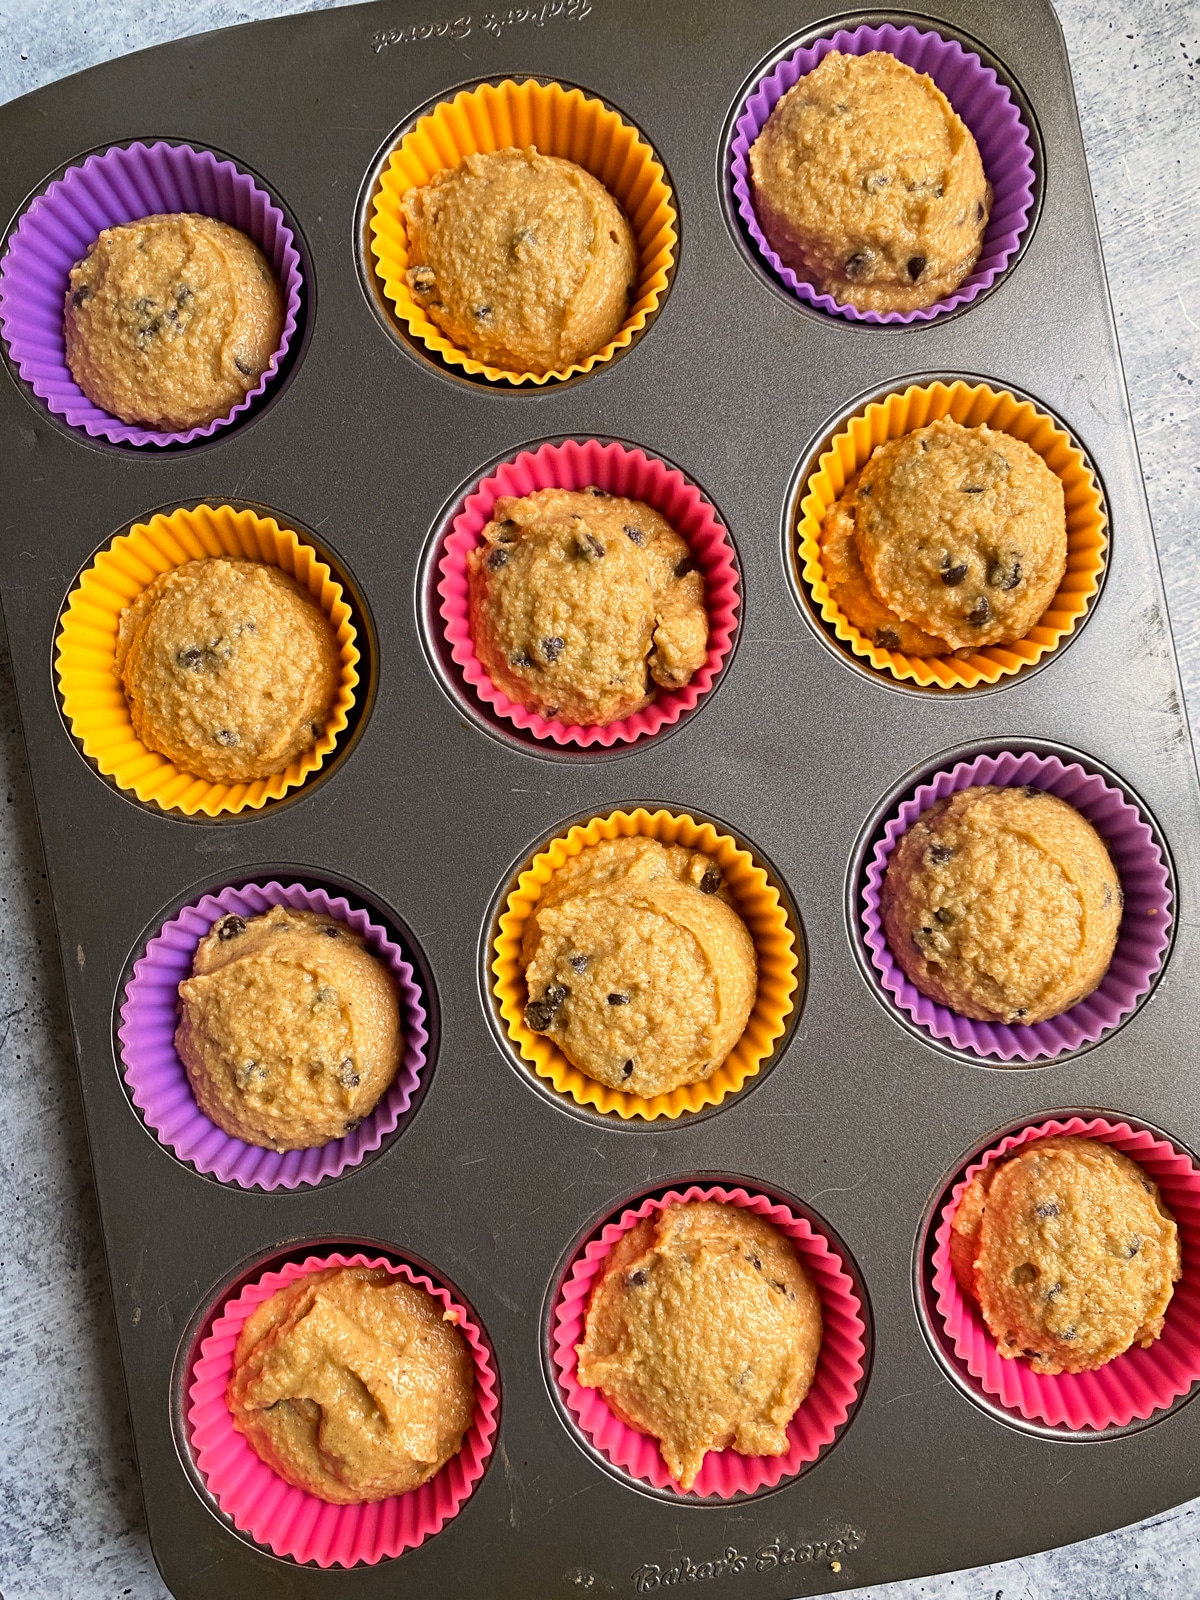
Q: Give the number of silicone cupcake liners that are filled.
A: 12